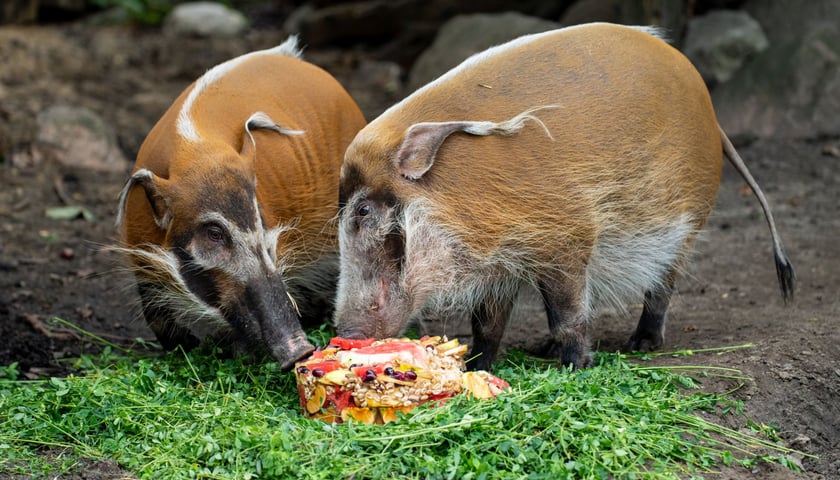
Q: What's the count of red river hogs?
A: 2